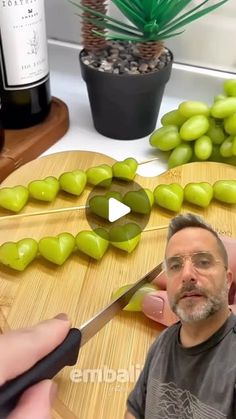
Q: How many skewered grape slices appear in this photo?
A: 14